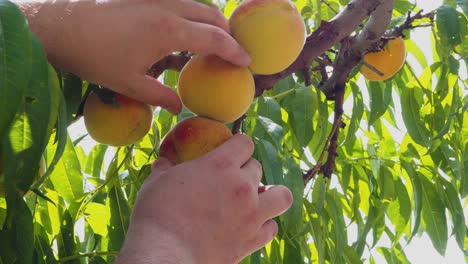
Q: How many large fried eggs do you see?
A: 0